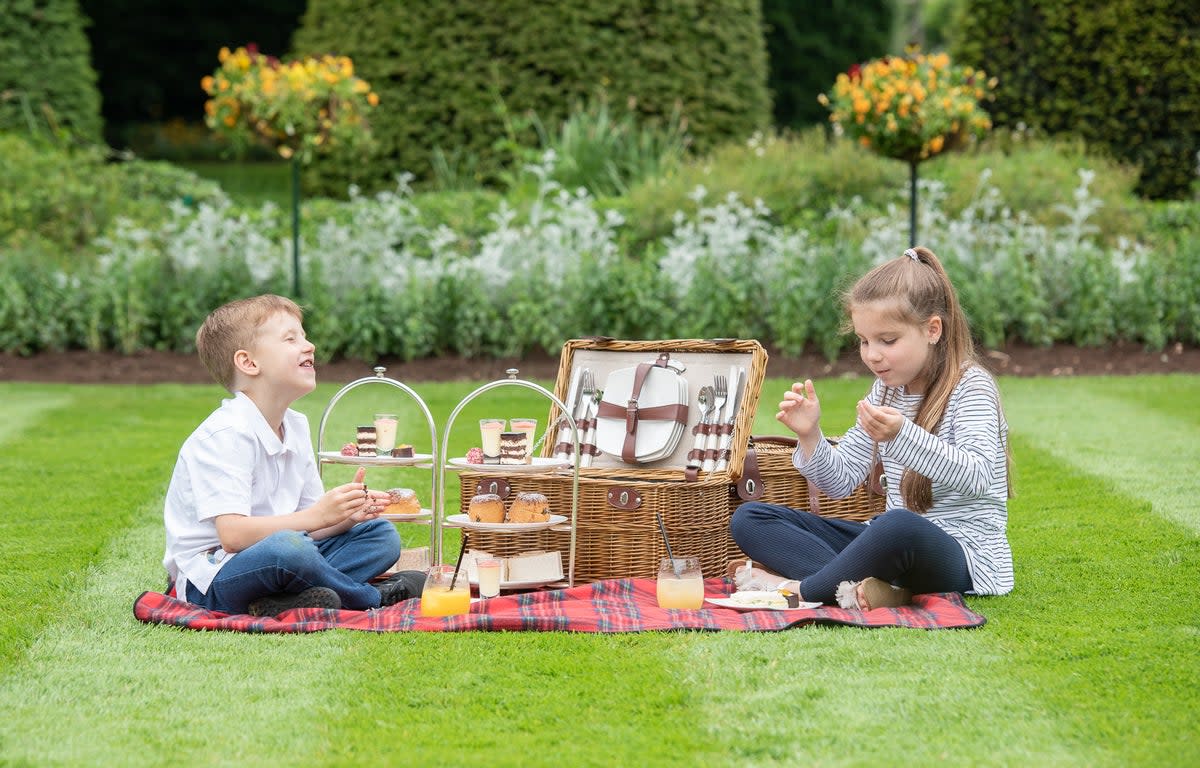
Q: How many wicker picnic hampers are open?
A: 1